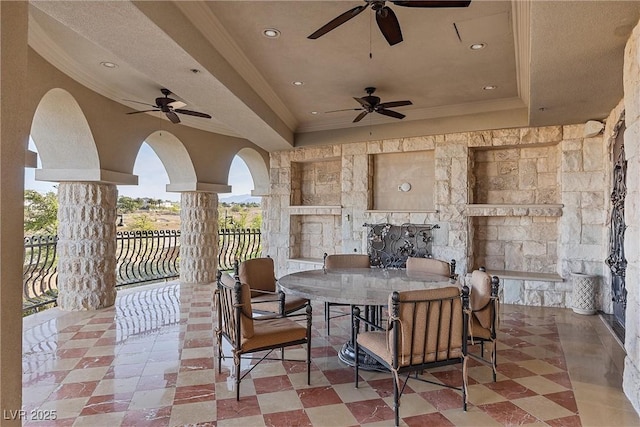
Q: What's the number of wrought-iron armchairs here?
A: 6